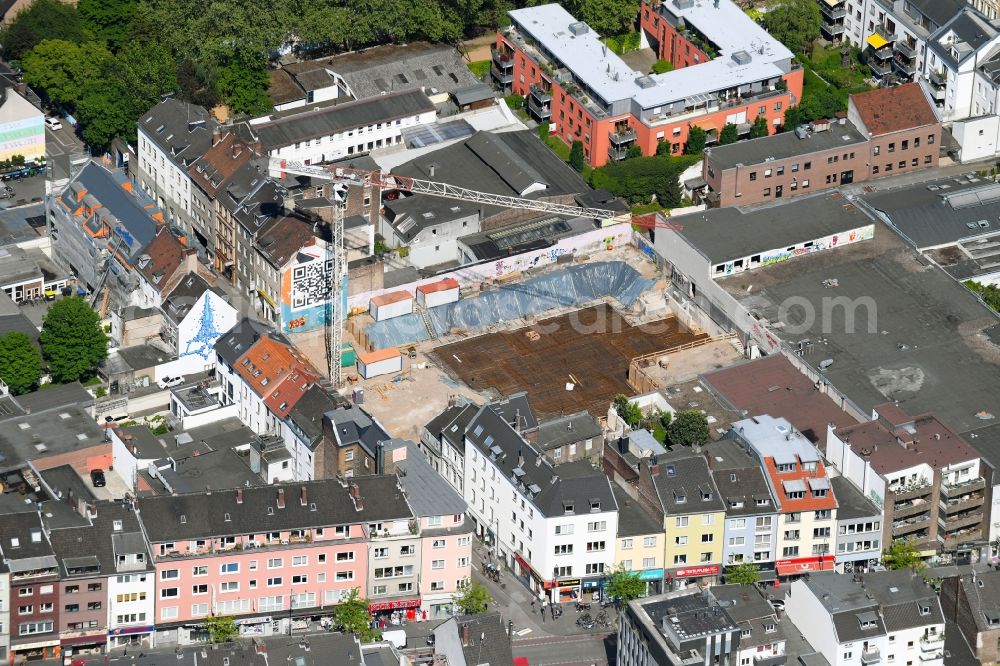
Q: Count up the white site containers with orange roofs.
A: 3